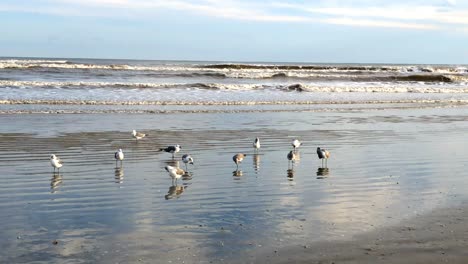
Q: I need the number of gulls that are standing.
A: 11